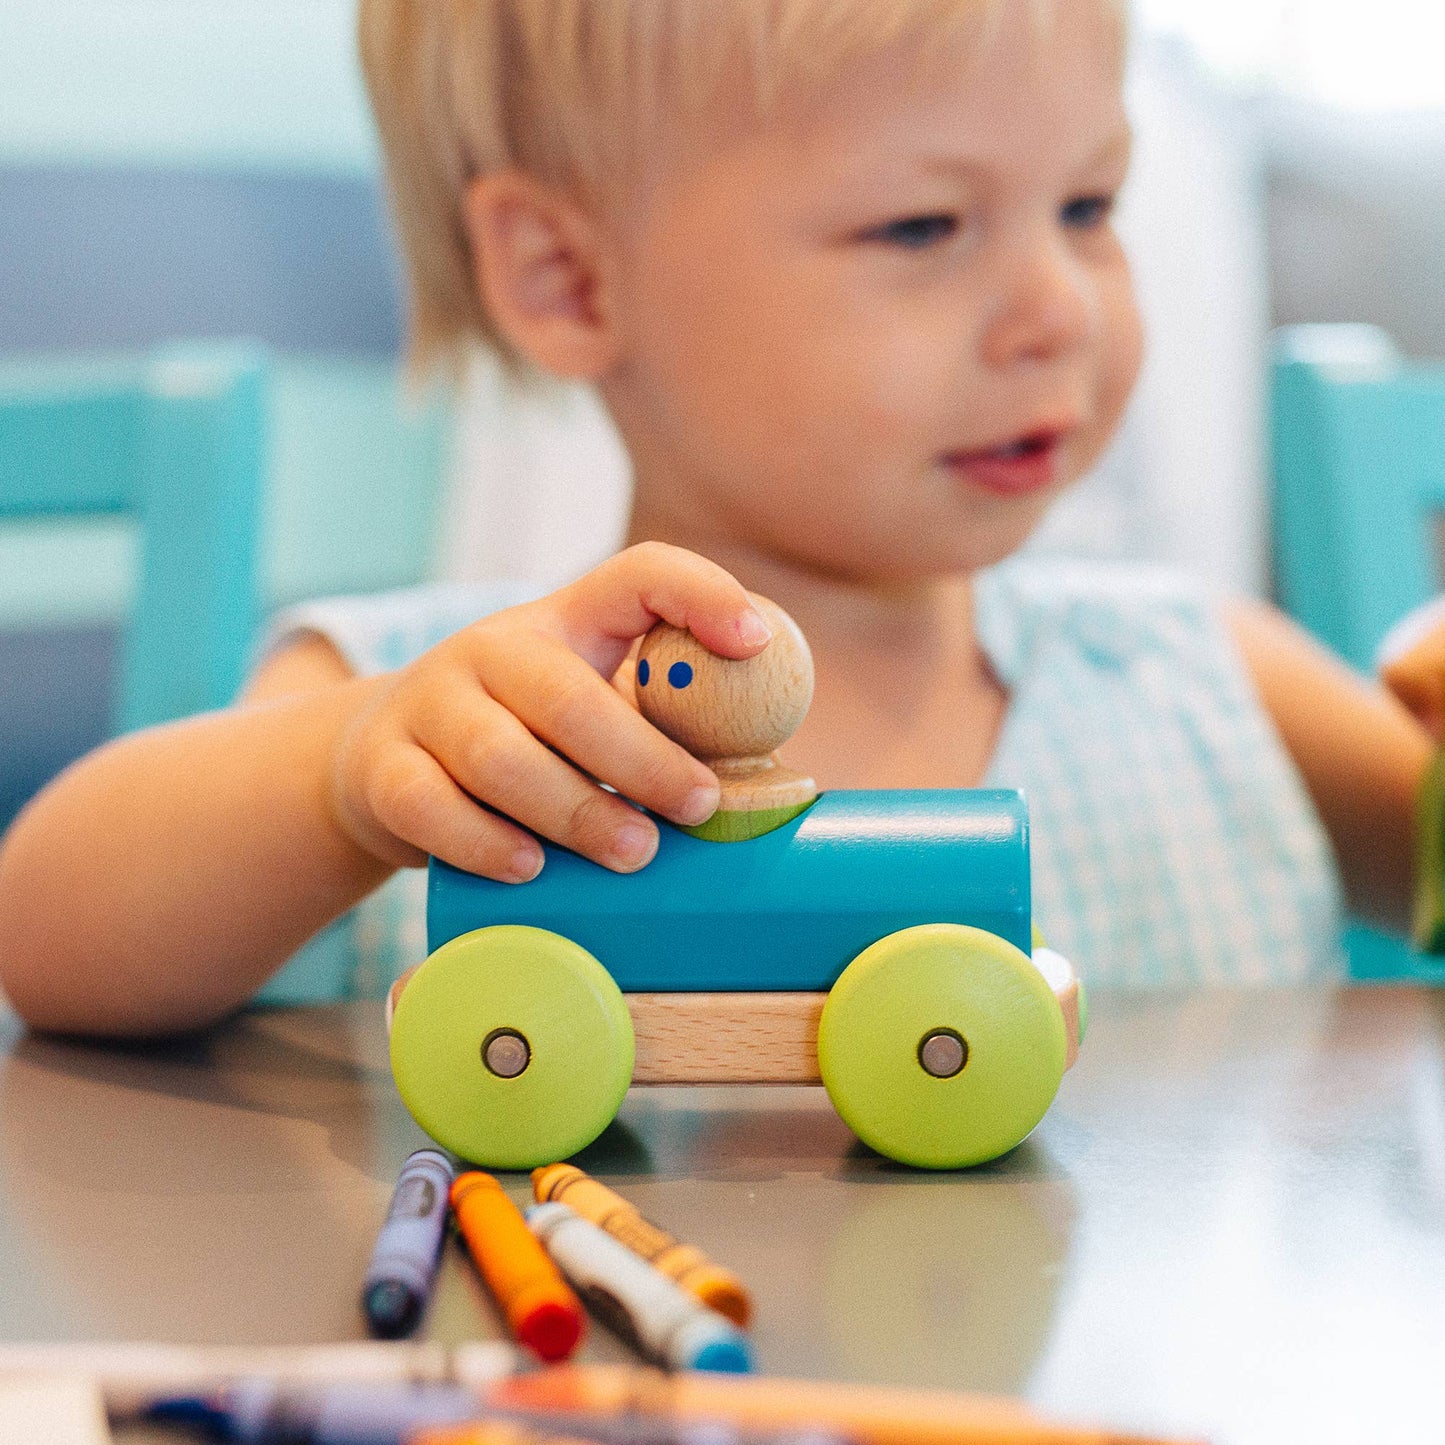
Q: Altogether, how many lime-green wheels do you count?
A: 2